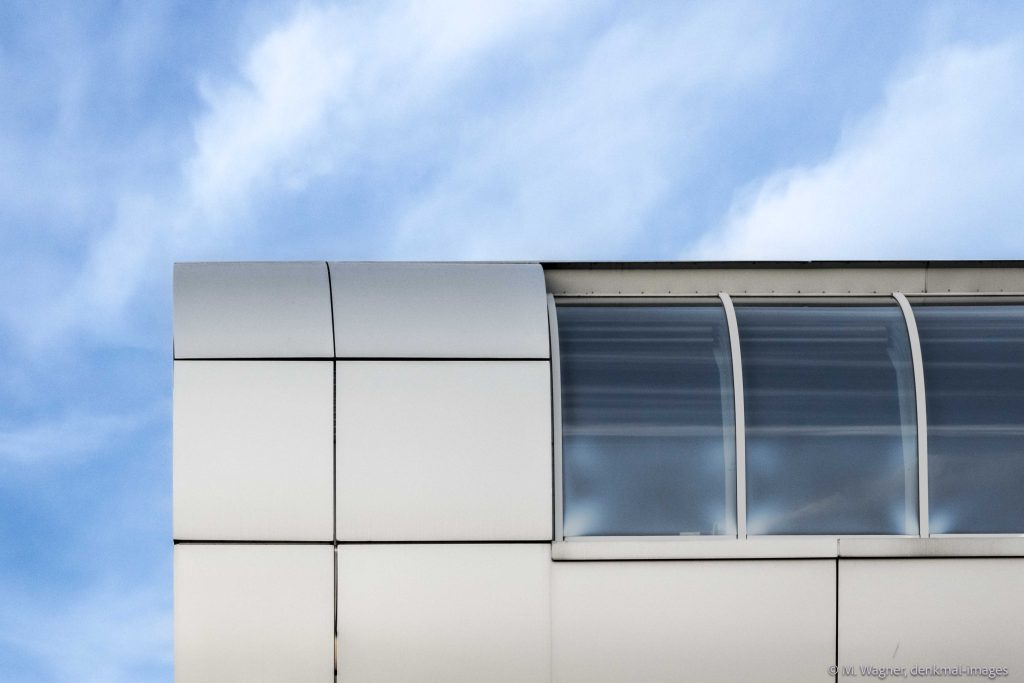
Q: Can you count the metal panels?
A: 8